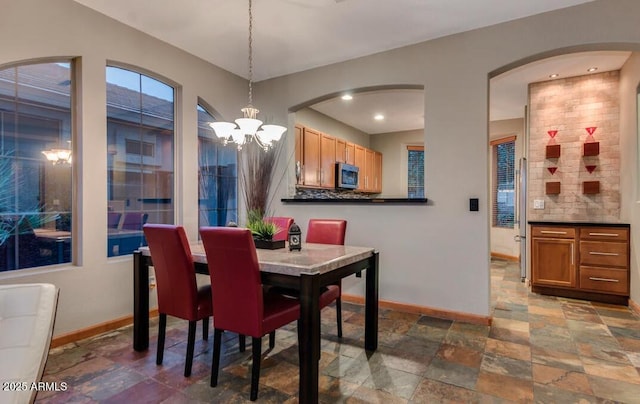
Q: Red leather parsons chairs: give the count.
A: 4